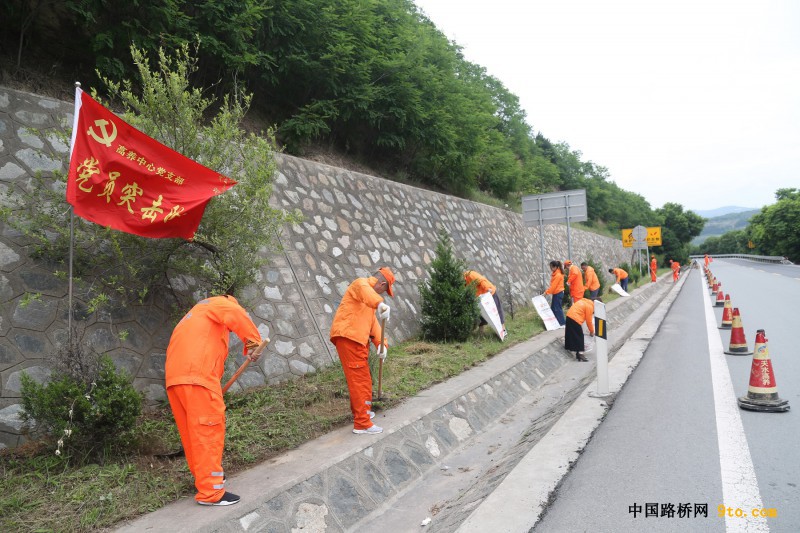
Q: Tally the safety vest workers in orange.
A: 11